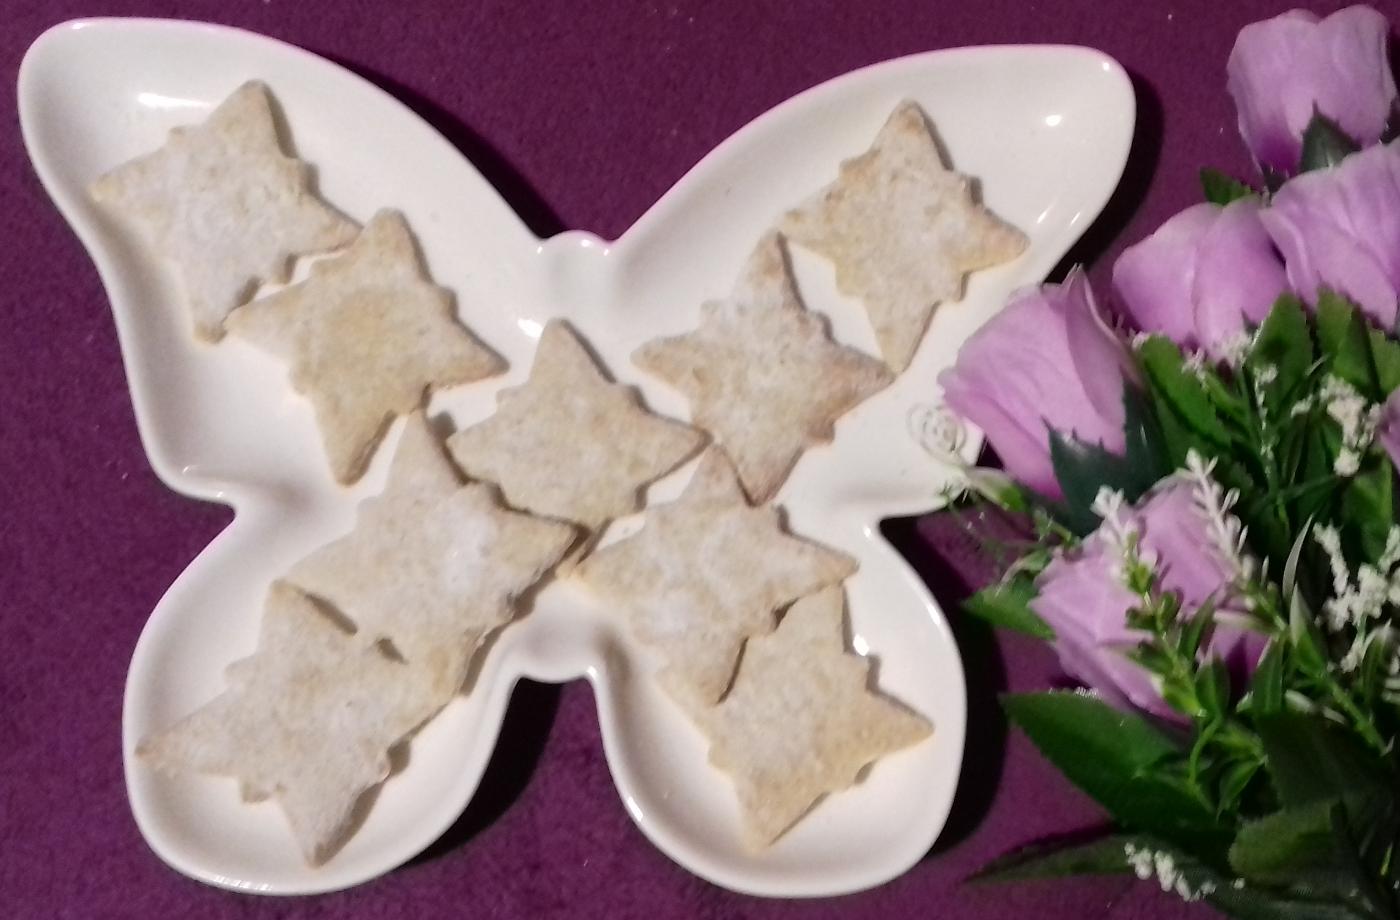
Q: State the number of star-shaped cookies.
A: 9